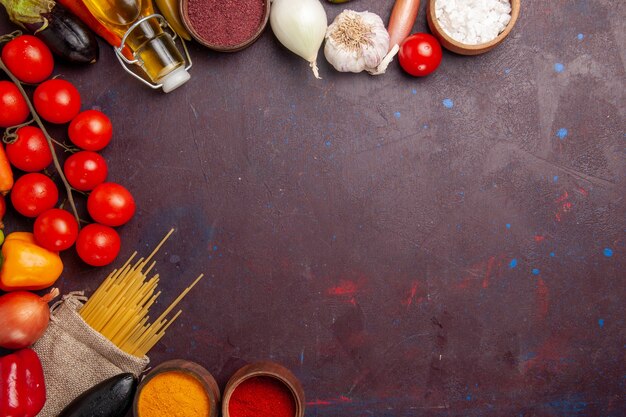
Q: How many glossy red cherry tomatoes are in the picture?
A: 11